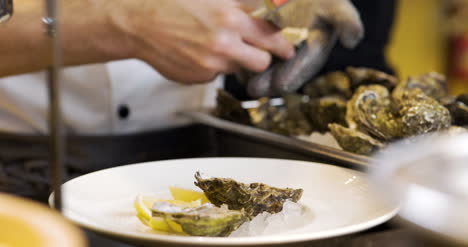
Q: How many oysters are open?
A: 2